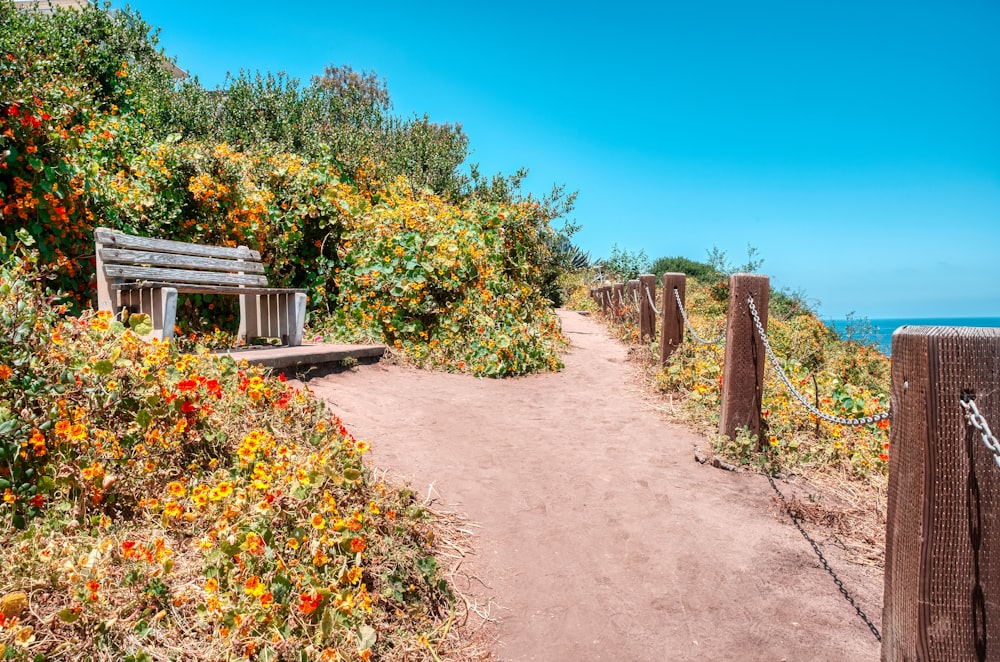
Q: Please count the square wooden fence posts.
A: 9